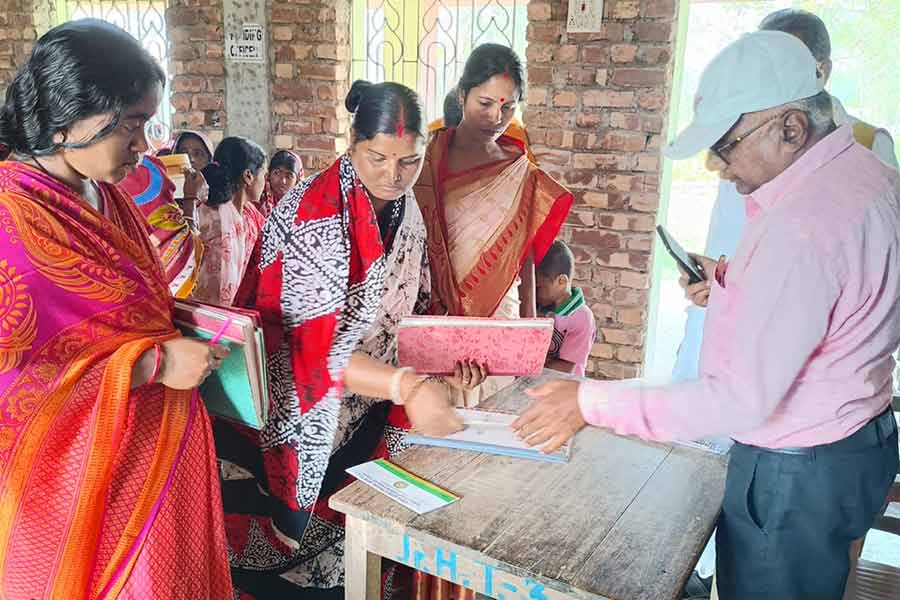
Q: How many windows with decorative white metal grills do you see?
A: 2